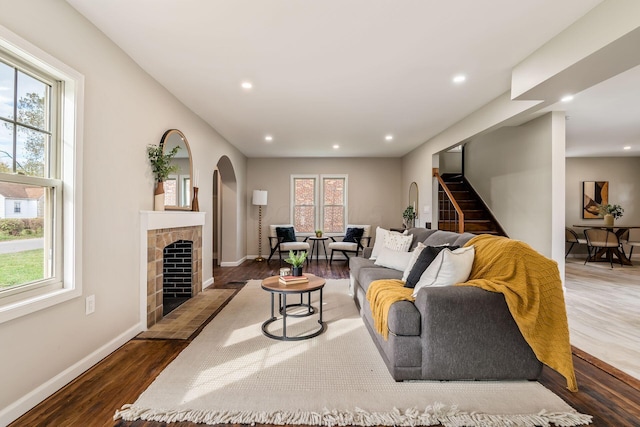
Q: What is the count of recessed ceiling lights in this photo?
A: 7